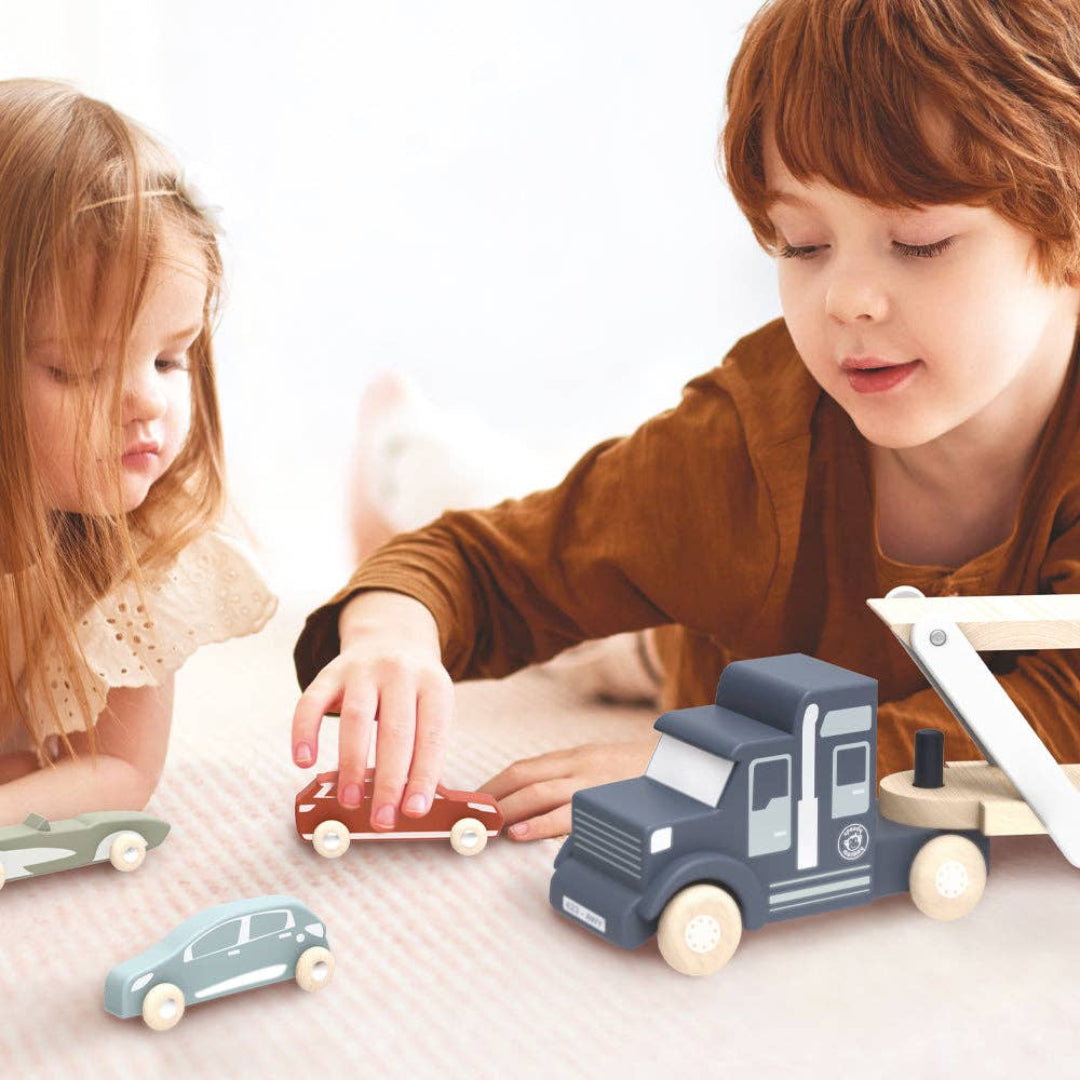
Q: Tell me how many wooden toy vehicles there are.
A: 4